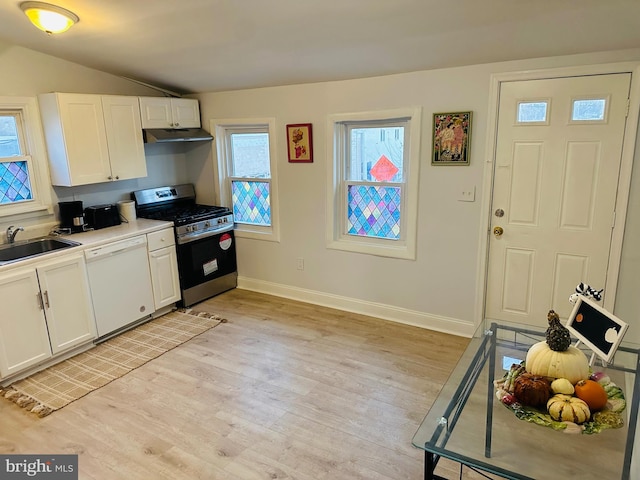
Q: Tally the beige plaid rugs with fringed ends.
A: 1